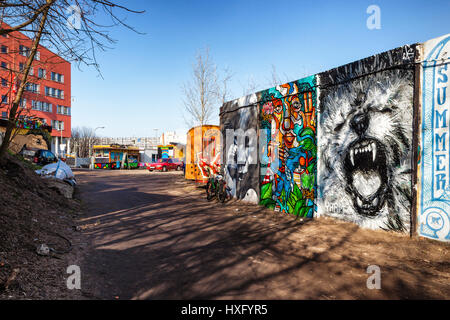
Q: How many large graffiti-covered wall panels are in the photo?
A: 4